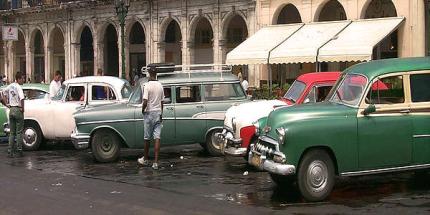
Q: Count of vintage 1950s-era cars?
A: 5